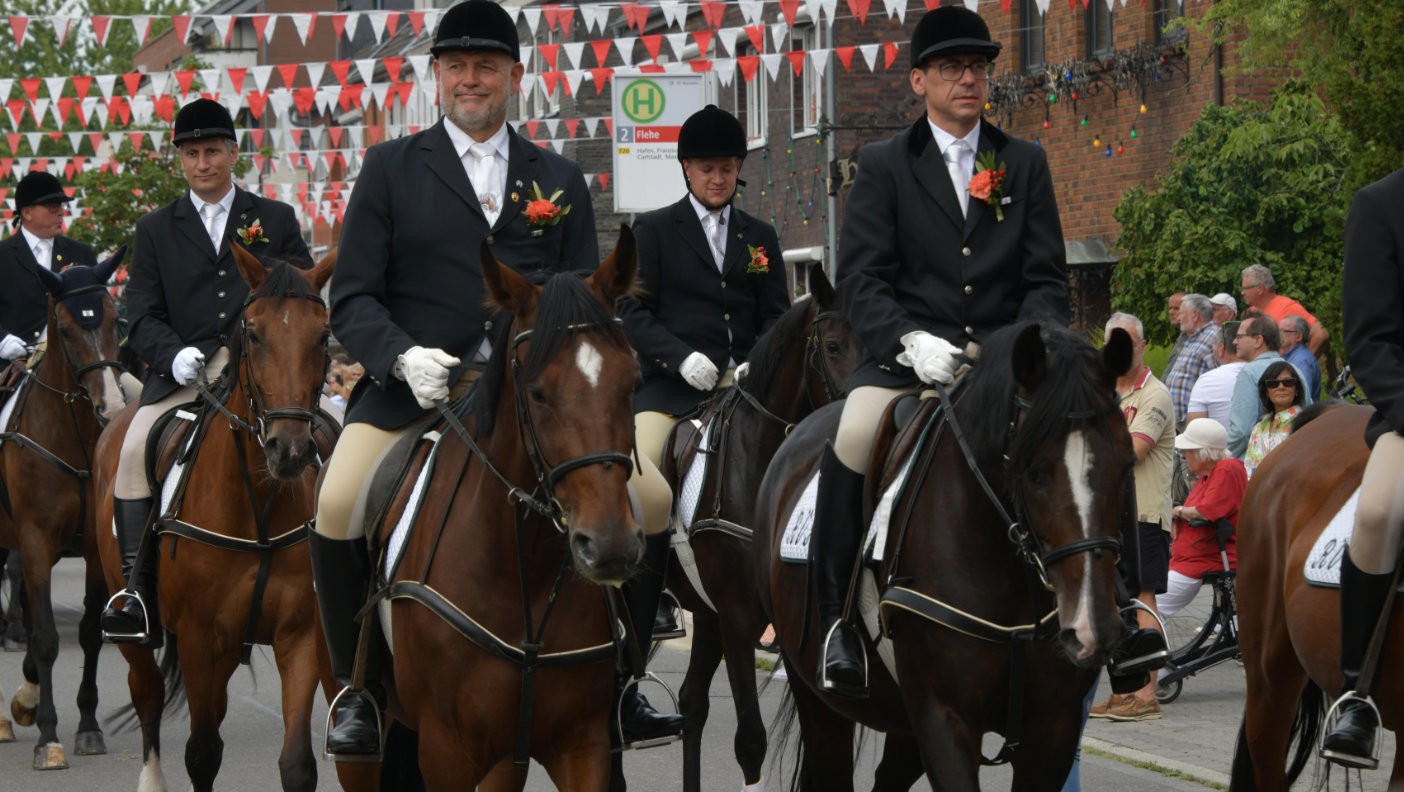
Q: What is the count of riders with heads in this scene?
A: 5